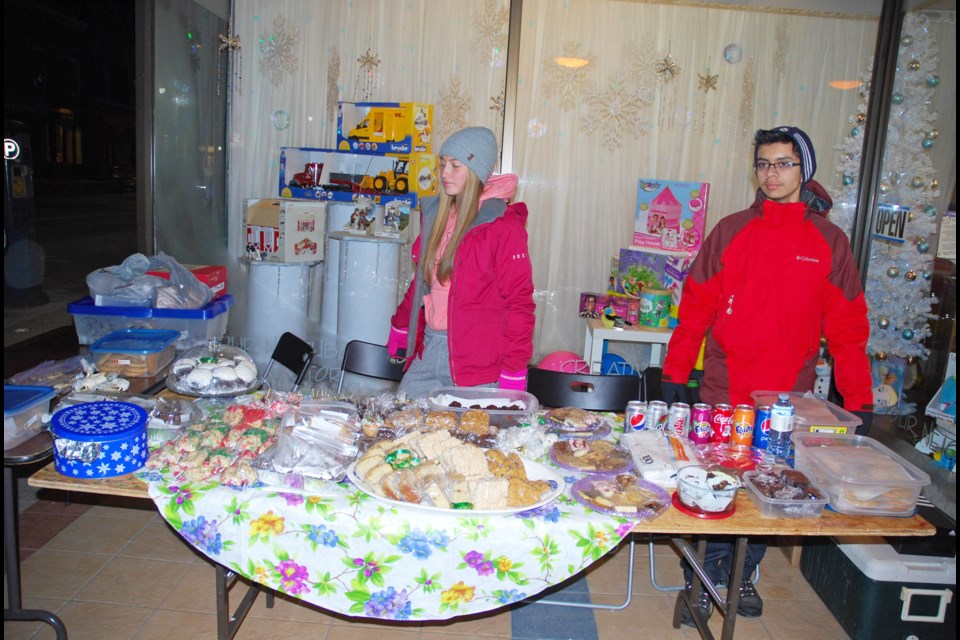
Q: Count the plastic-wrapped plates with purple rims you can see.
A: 4